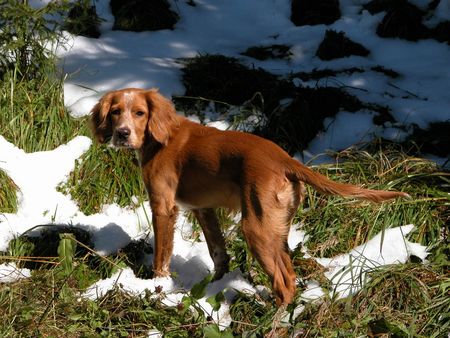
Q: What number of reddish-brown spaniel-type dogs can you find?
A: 1